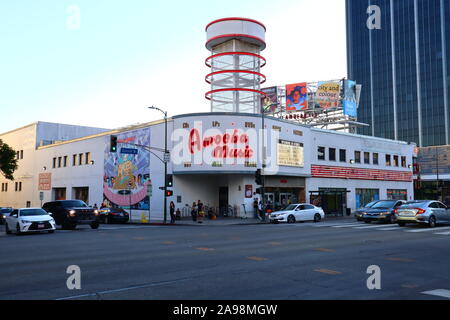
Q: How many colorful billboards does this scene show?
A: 4